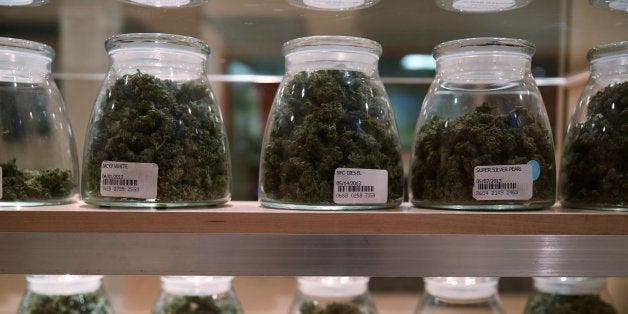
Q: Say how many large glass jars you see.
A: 5